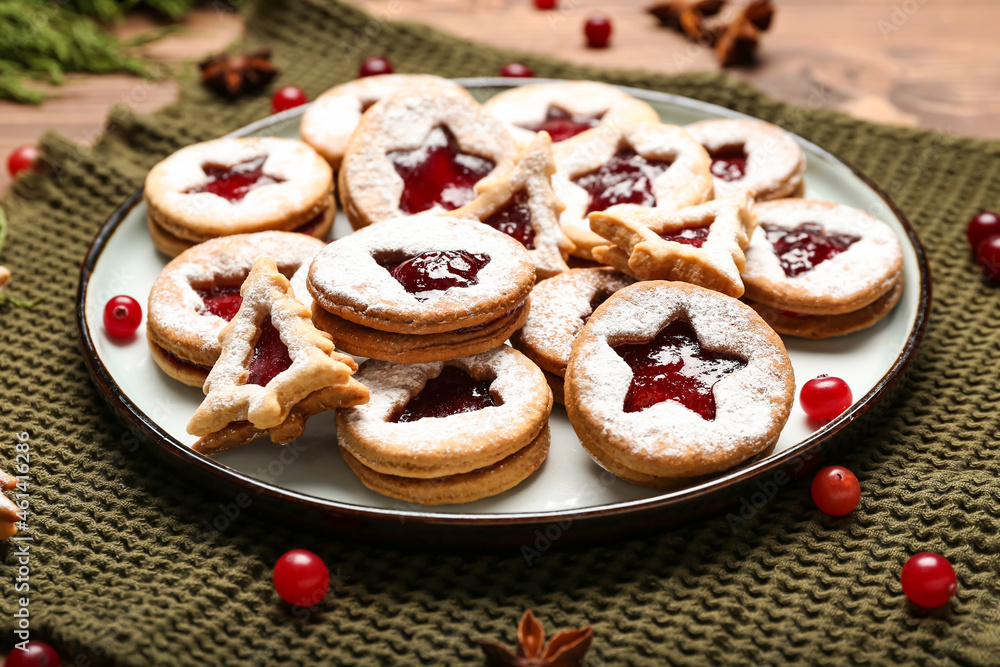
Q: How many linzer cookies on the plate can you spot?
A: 15